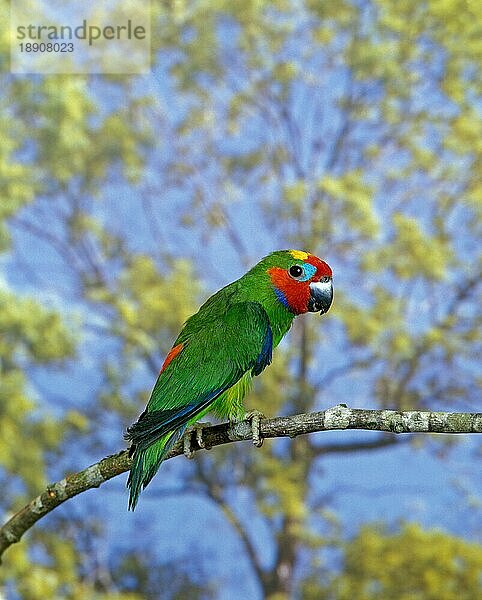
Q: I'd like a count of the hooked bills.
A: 1